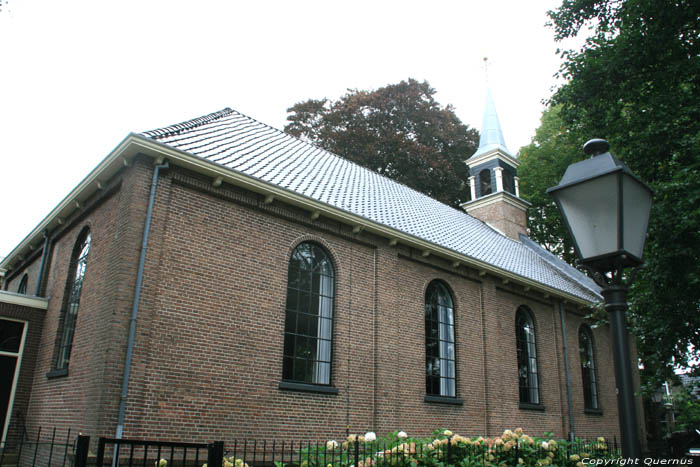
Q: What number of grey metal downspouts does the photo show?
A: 3